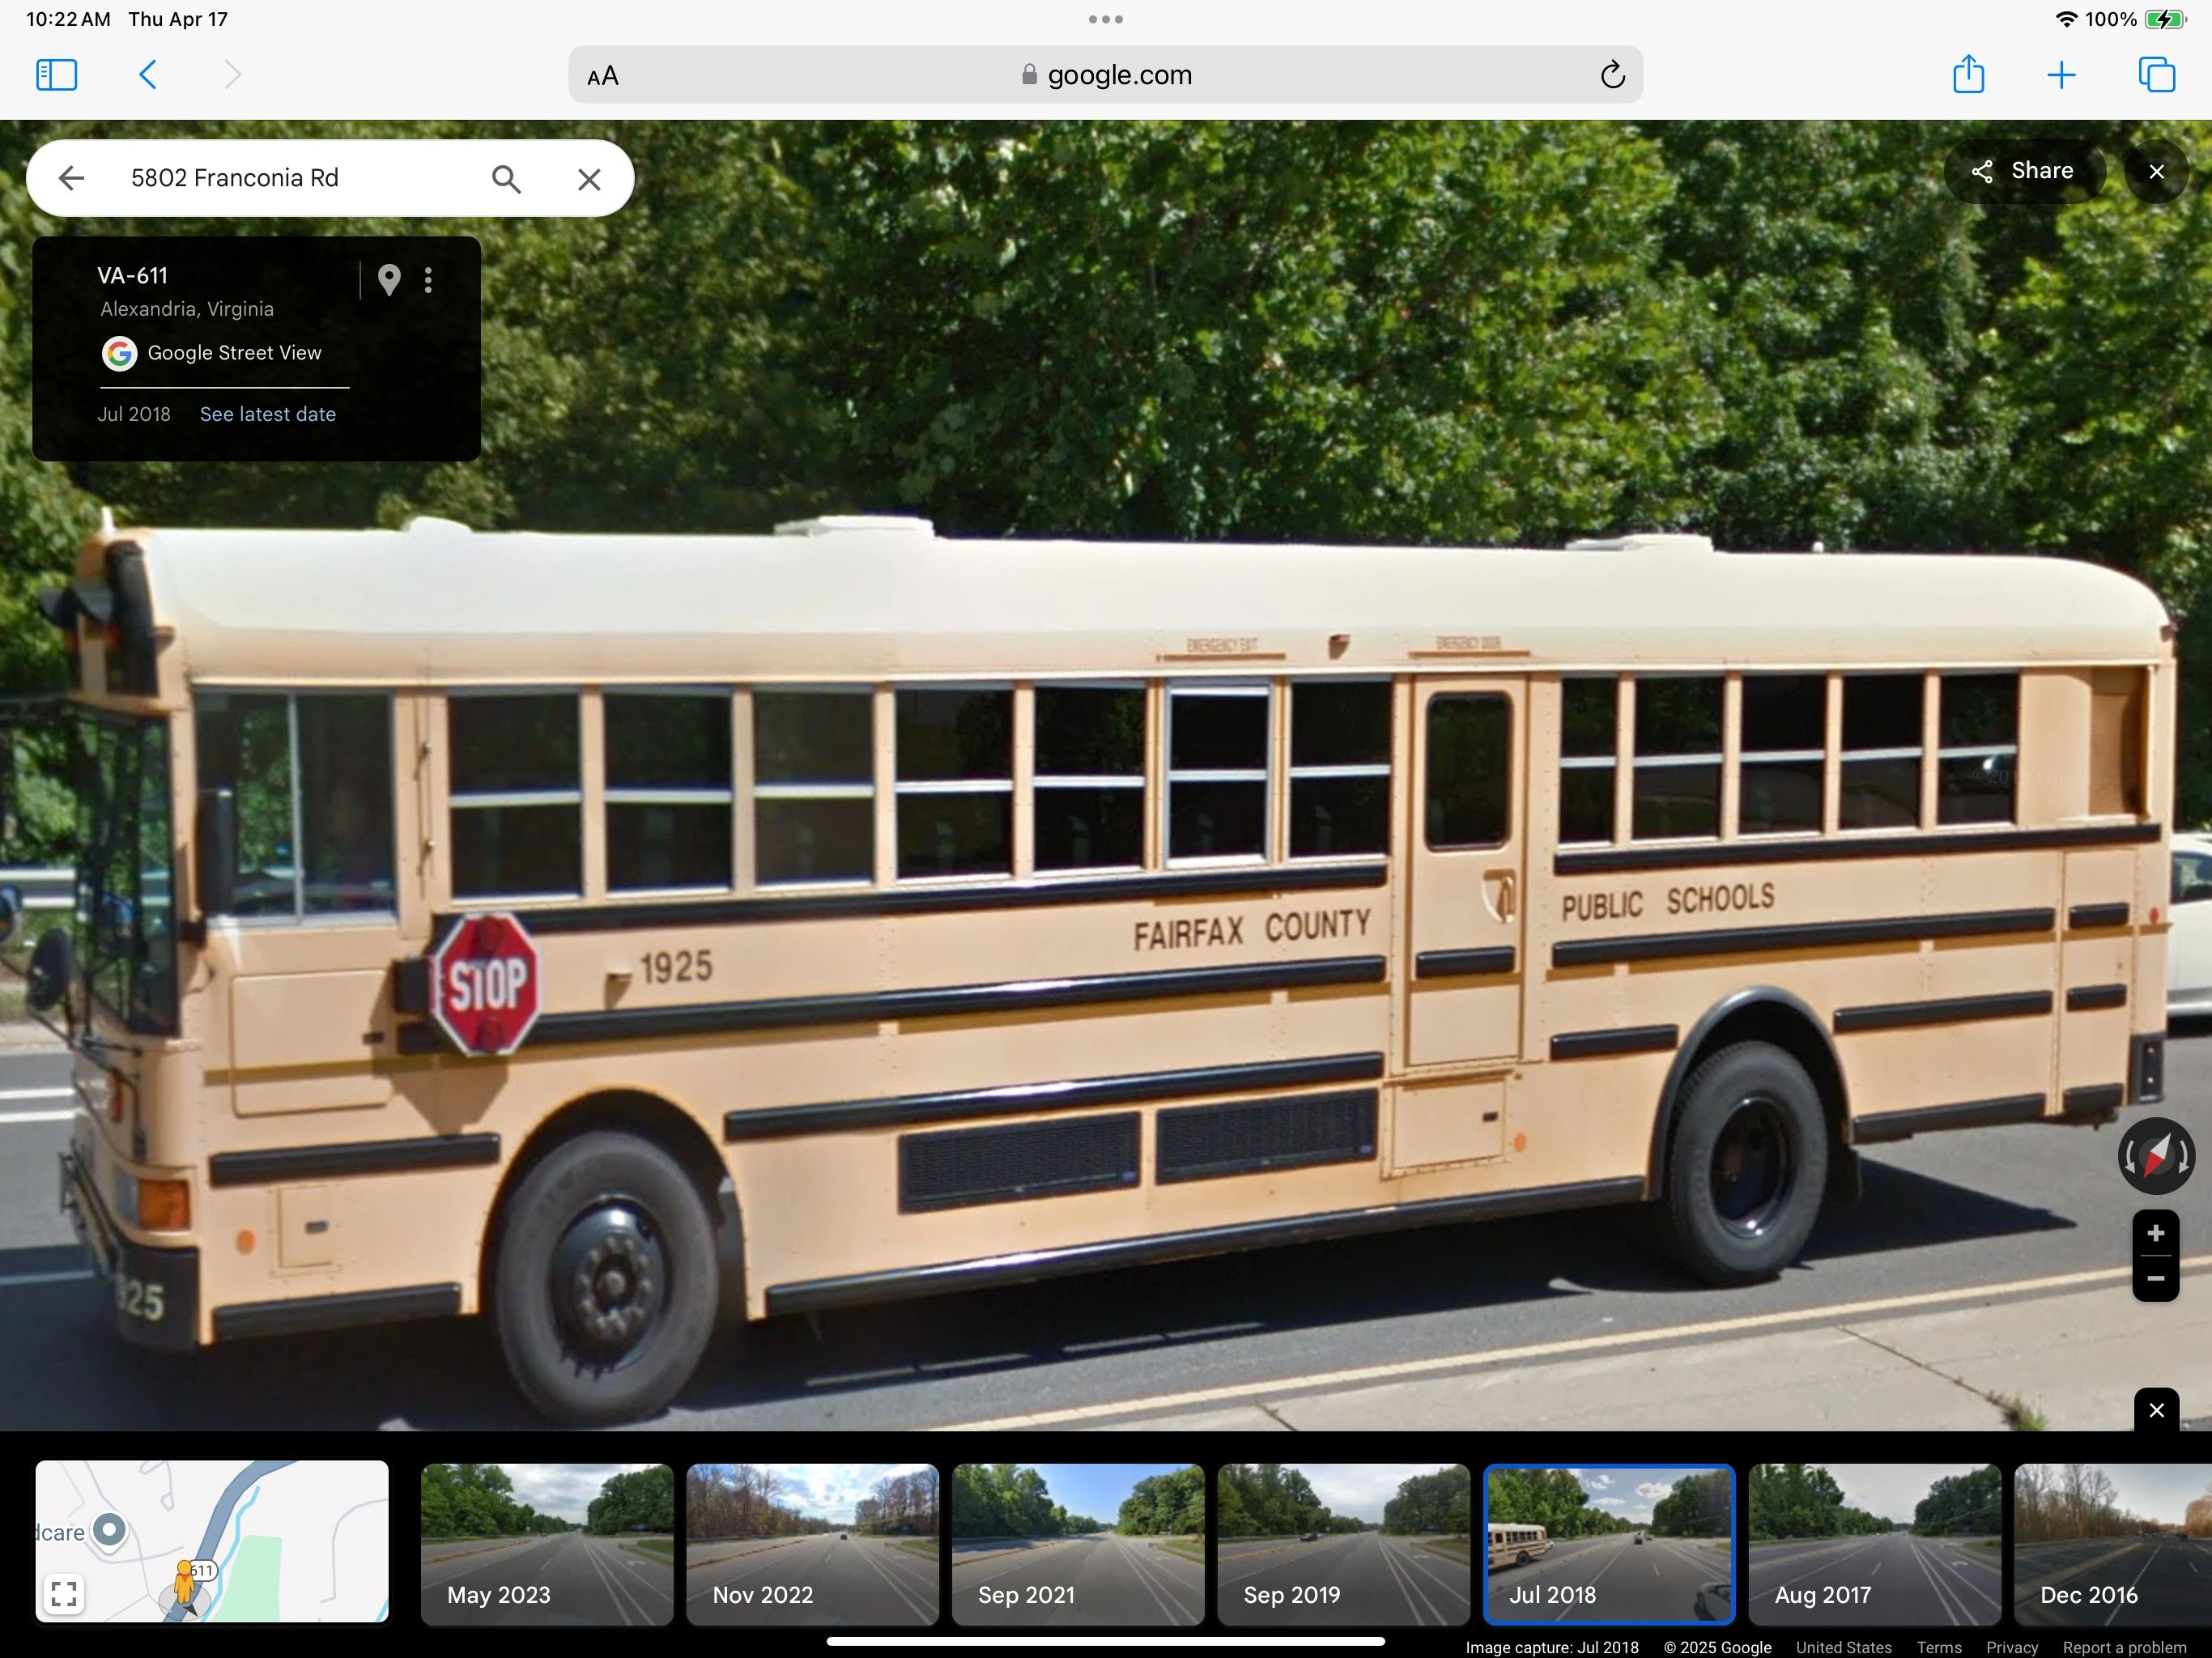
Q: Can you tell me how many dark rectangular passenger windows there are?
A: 12